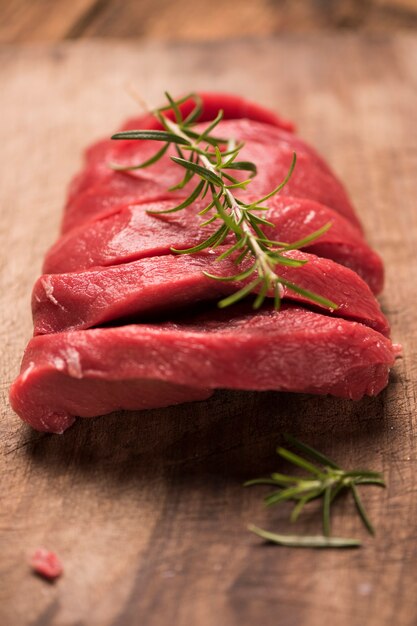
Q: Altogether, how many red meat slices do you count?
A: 5